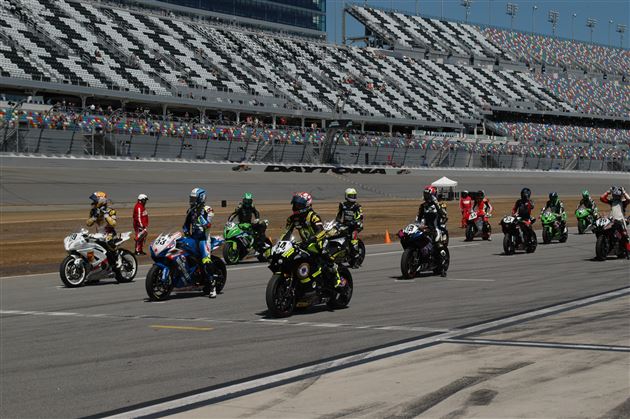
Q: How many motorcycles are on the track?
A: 11